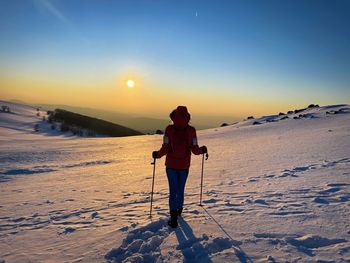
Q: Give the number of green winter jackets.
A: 0